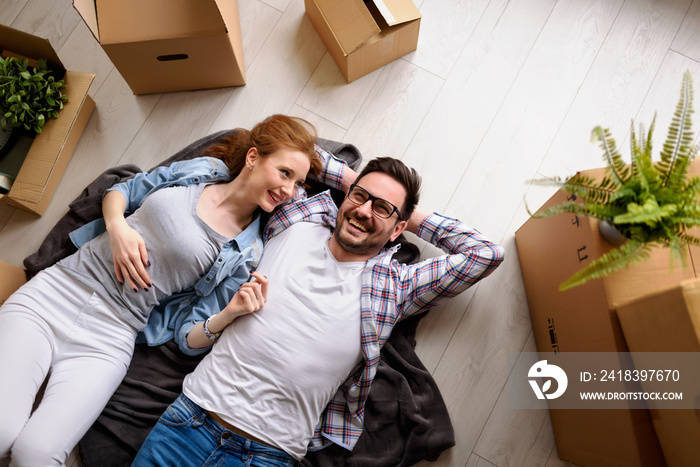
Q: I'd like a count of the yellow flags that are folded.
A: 0